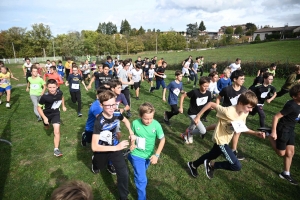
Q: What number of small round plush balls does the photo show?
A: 0